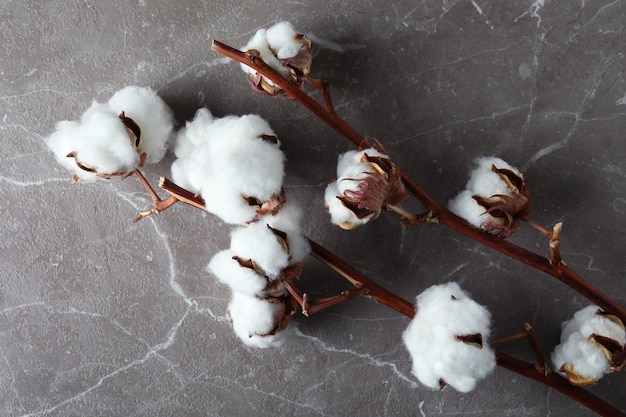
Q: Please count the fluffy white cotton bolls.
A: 9